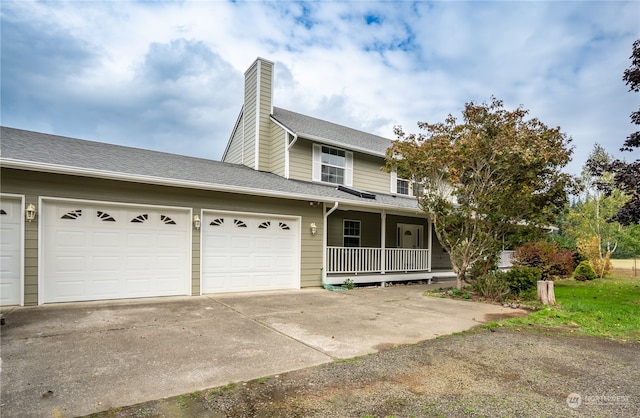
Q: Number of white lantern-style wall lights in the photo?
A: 3